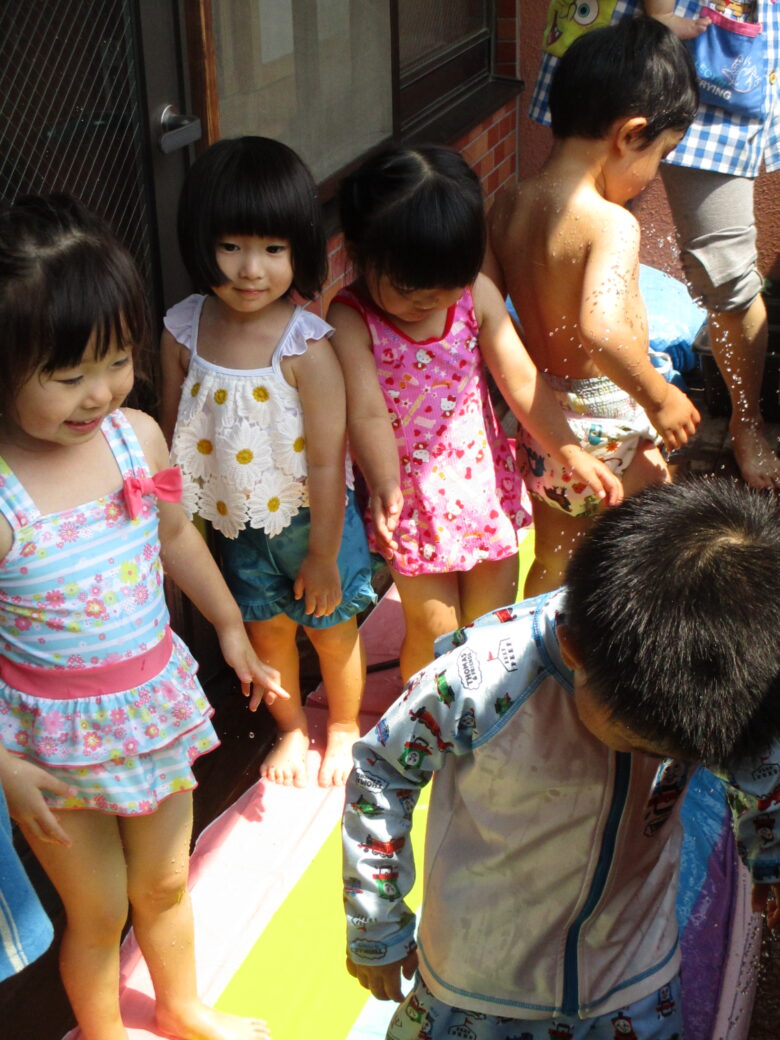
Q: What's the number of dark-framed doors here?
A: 1